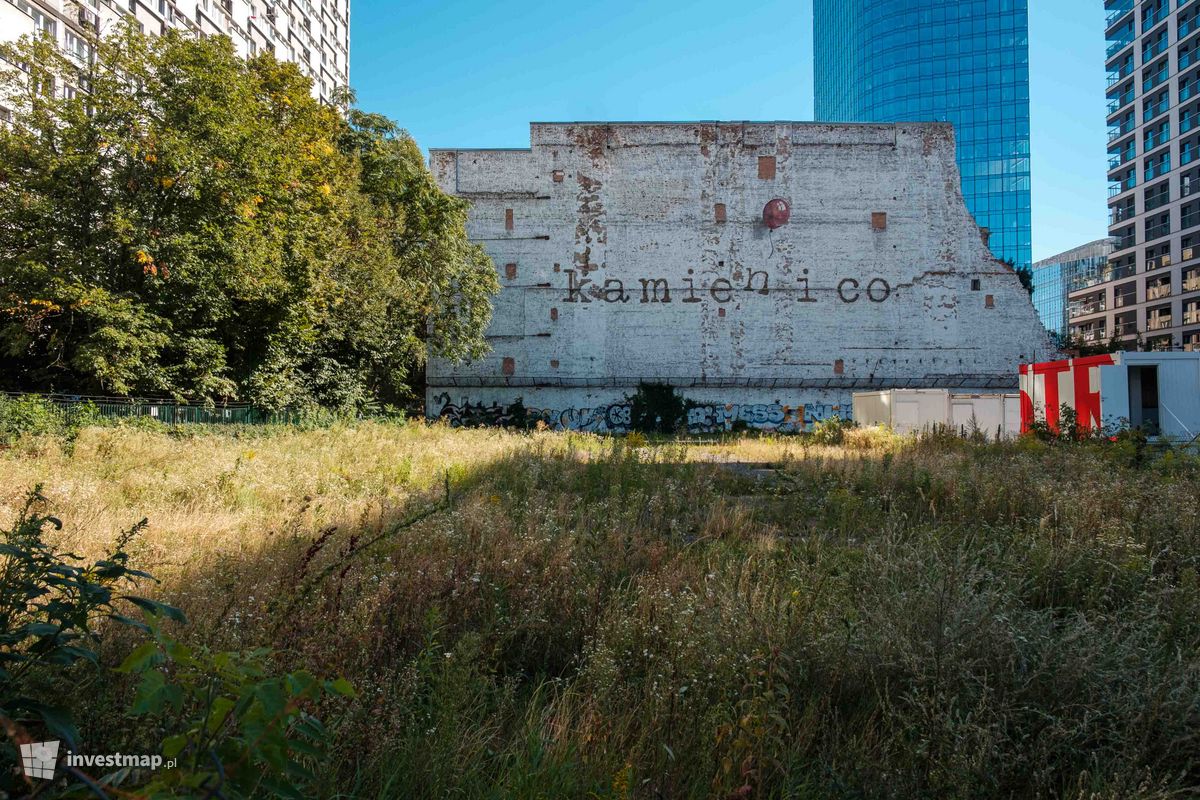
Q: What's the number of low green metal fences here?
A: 1